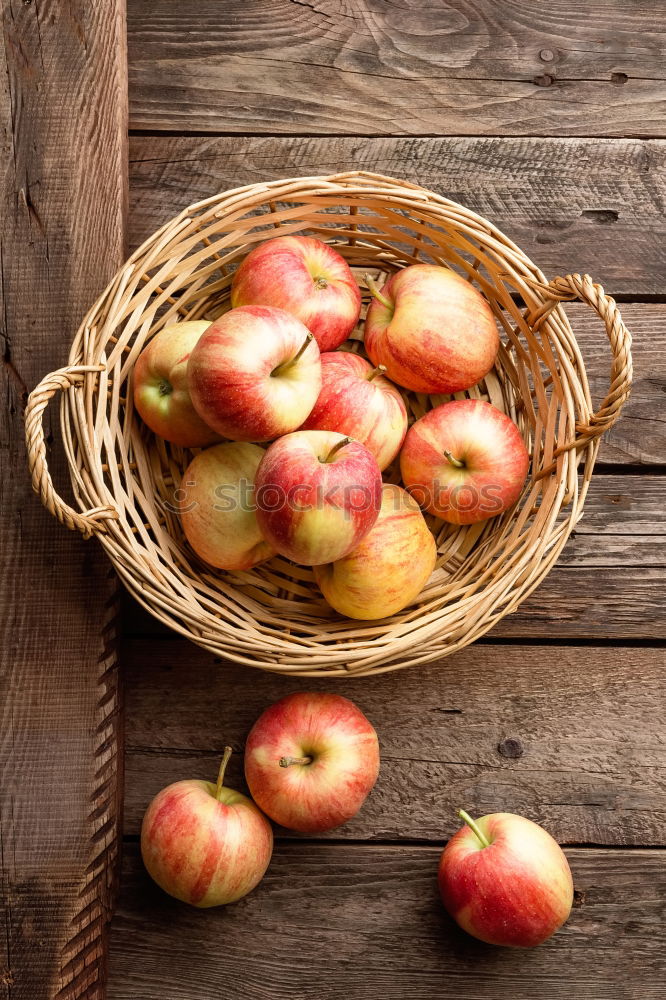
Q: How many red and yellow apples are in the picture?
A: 12